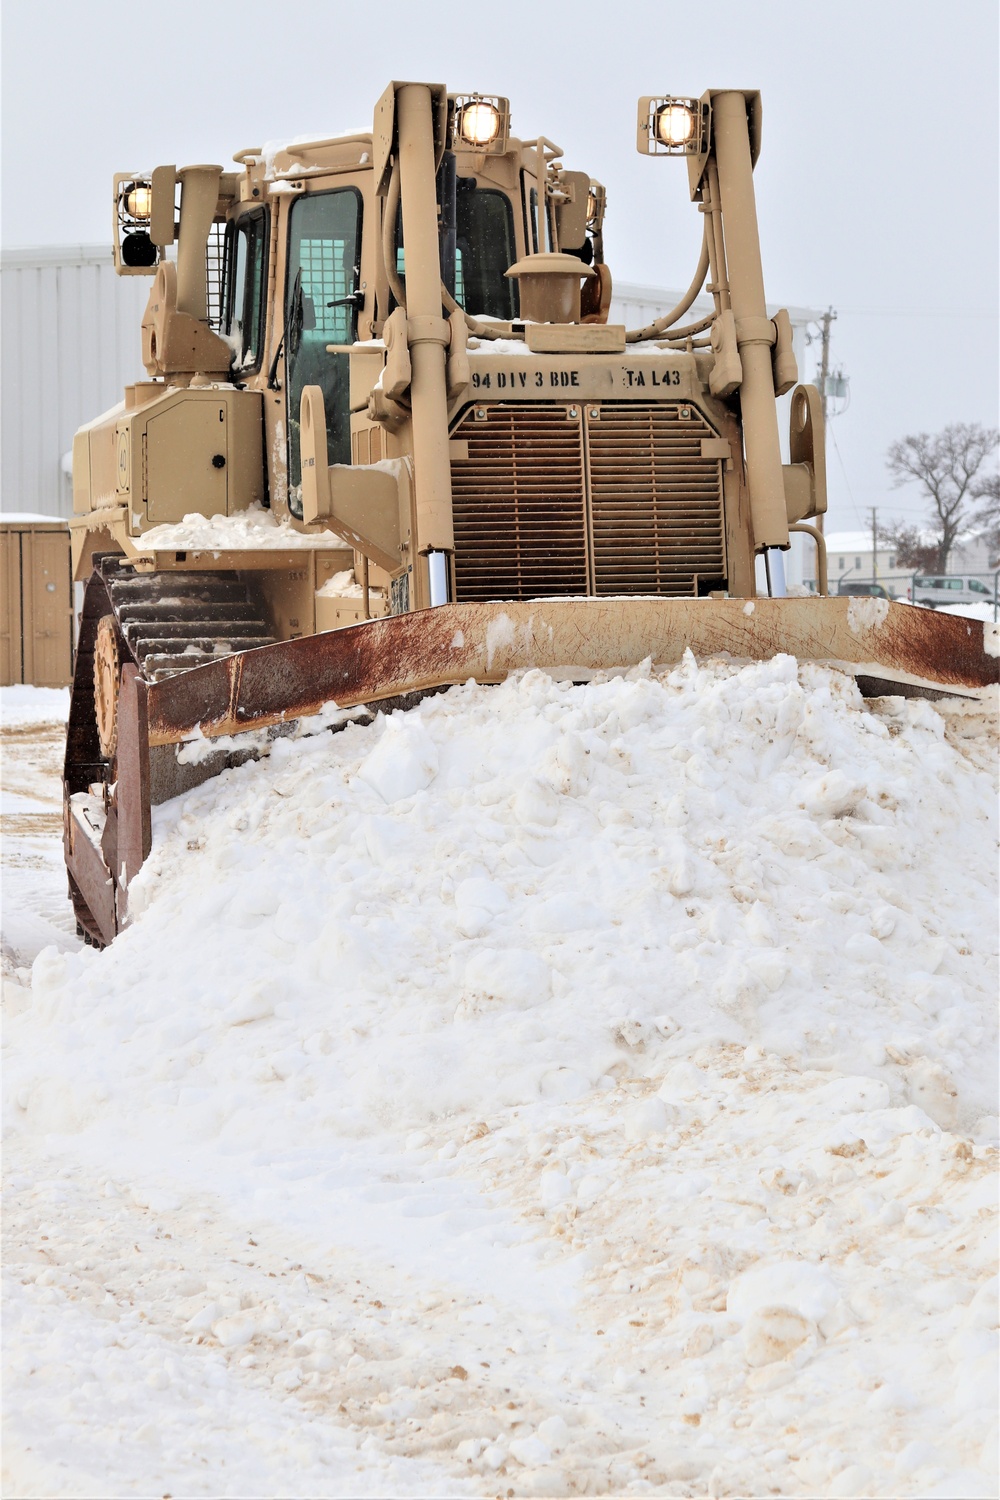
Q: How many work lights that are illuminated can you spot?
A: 4